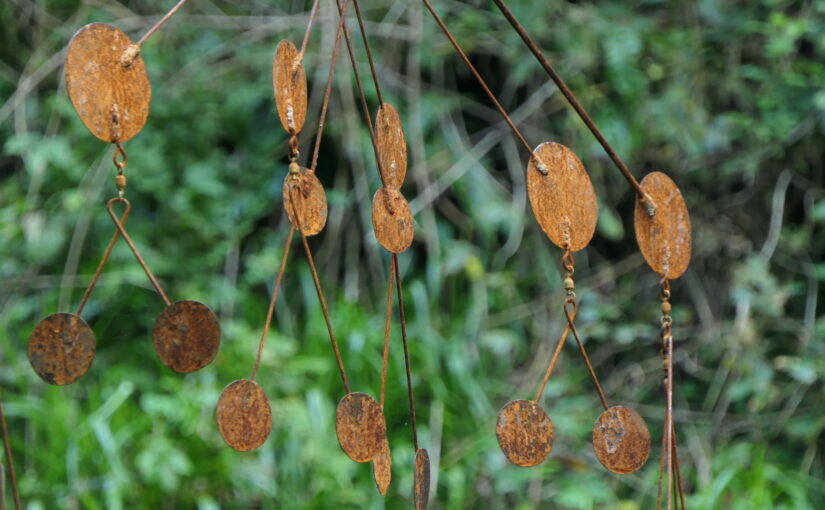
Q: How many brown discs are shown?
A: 15